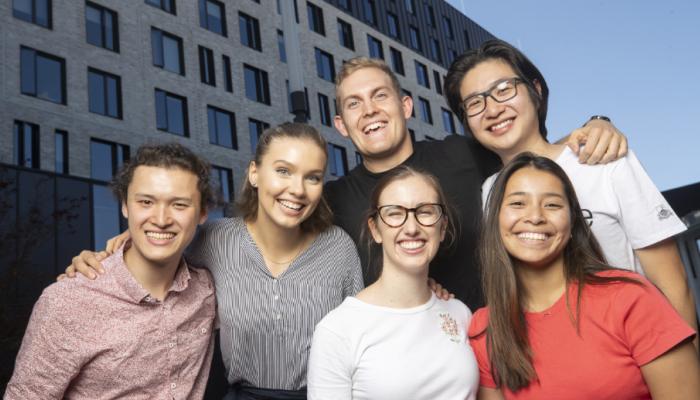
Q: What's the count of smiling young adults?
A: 6